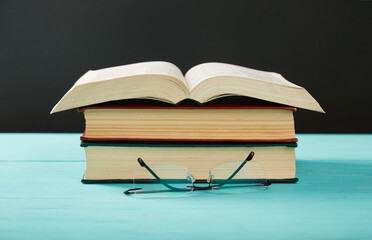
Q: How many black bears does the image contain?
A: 0